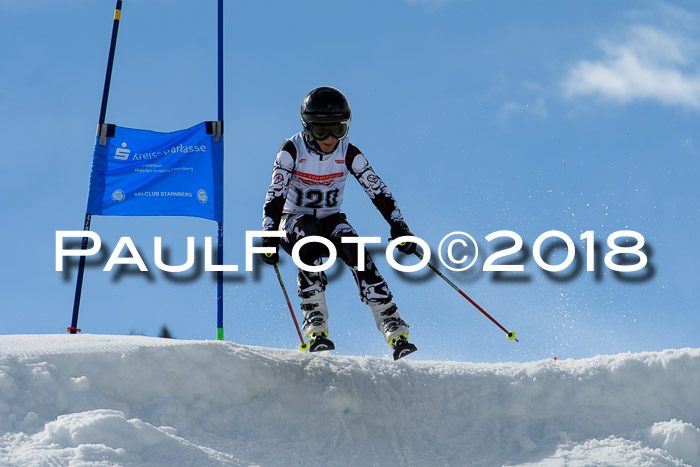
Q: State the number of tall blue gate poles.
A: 2